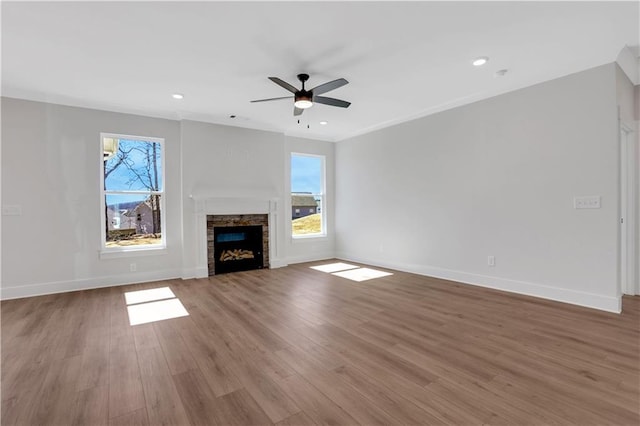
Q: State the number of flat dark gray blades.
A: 5